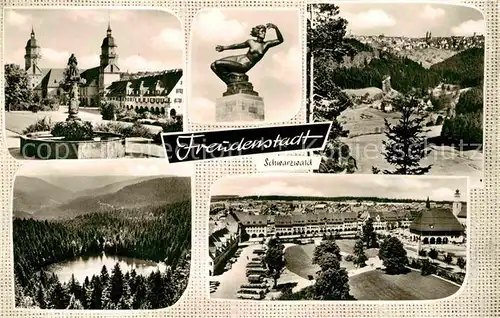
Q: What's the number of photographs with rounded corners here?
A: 5